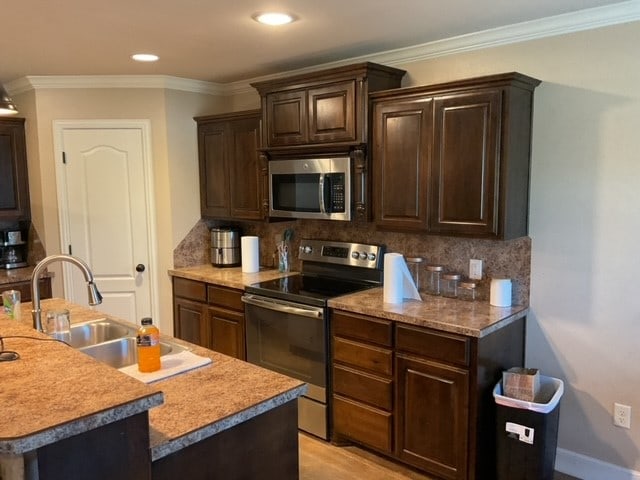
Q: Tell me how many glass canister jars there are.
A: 4